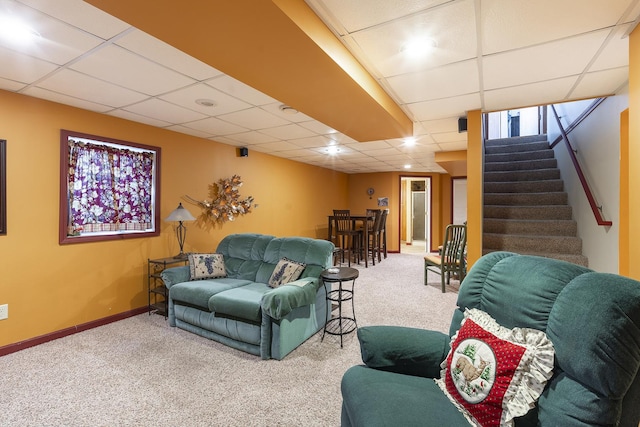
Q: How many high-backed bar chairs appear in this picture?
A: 4